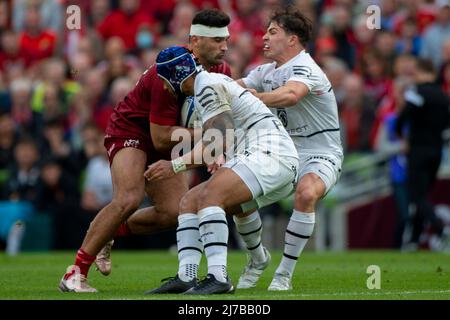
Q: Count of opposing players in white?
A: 2